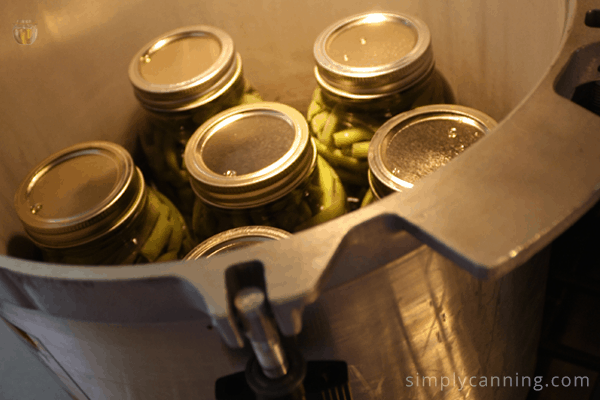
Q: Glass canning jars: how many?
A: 6